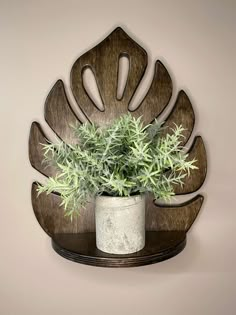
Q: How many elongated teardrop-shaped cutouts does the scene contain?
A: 2